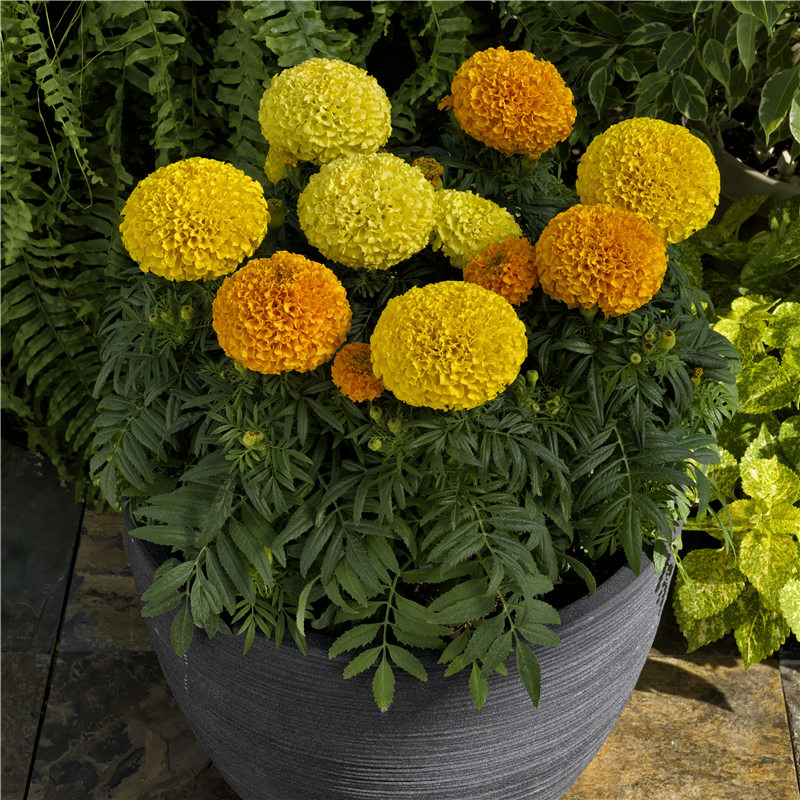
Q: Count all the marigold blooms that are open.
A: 11